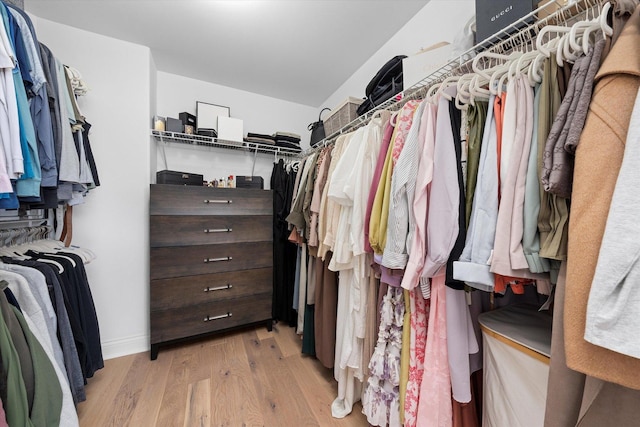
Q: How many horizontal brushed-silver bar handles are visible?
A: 5